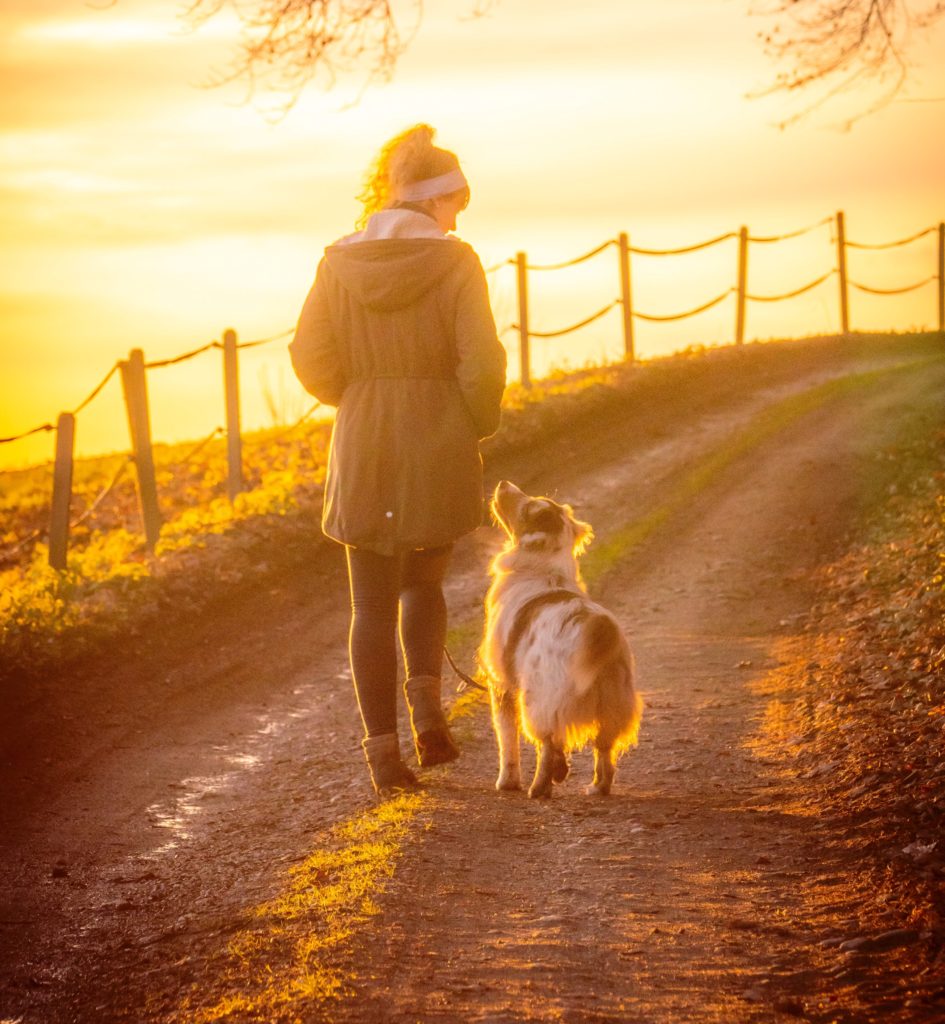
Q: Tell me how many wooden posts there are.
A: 8